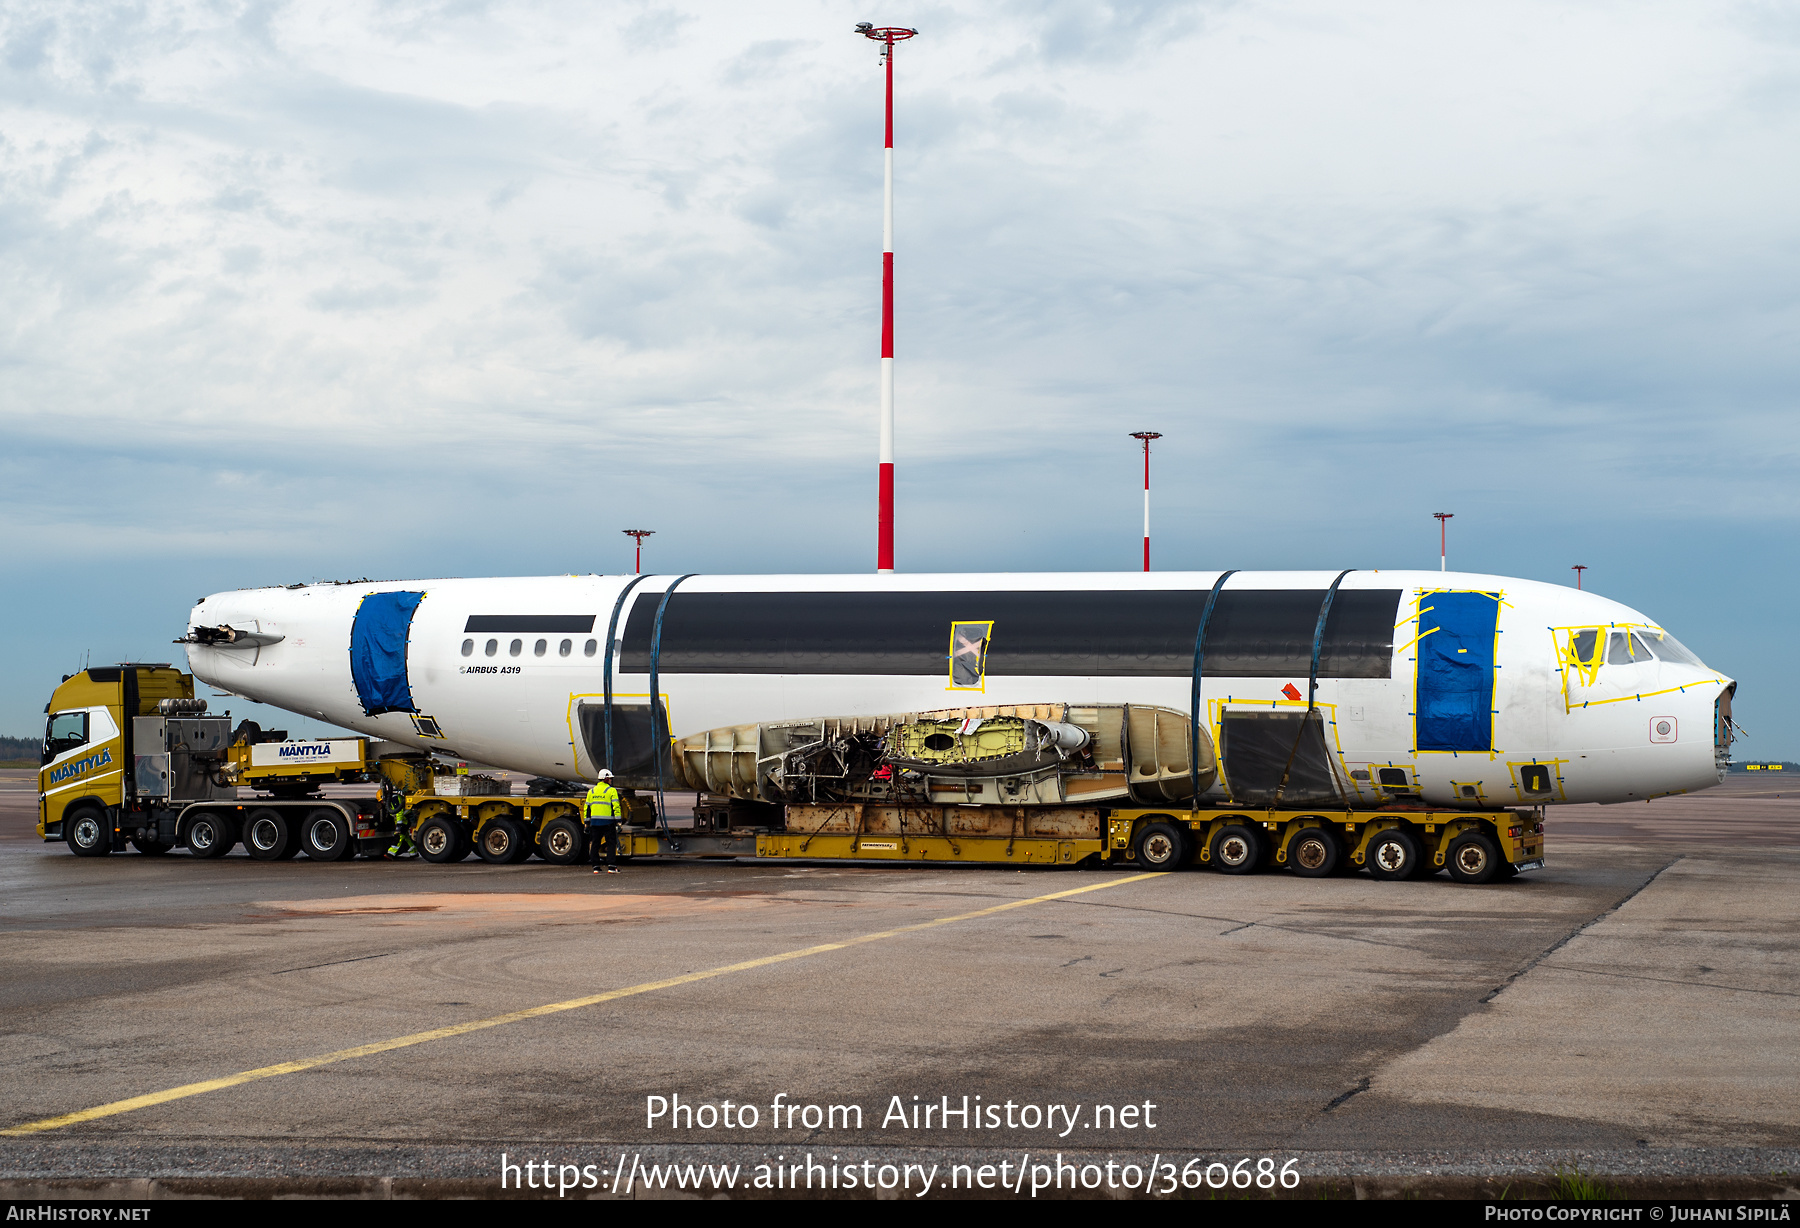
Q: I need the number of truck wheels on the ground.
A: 12